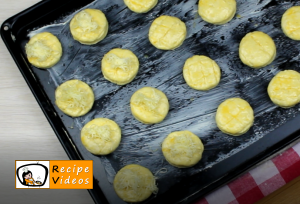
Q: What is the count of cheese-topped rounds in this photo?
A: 8